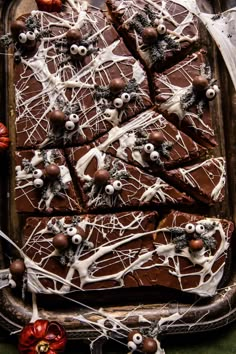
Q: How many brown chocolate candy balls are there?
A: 13